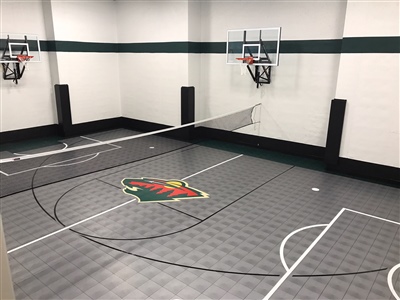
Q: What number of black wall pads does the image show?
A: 3